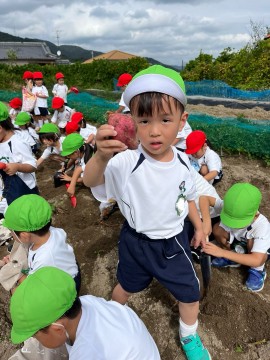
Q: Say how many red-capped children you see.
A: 9